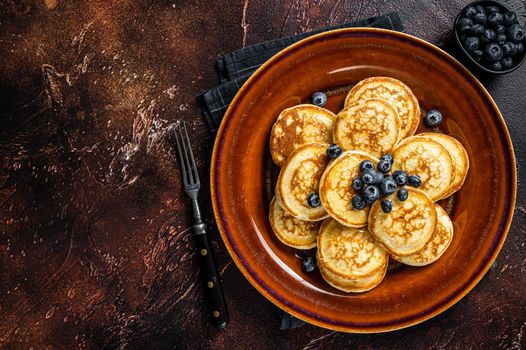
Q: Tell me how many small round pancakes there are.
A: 12